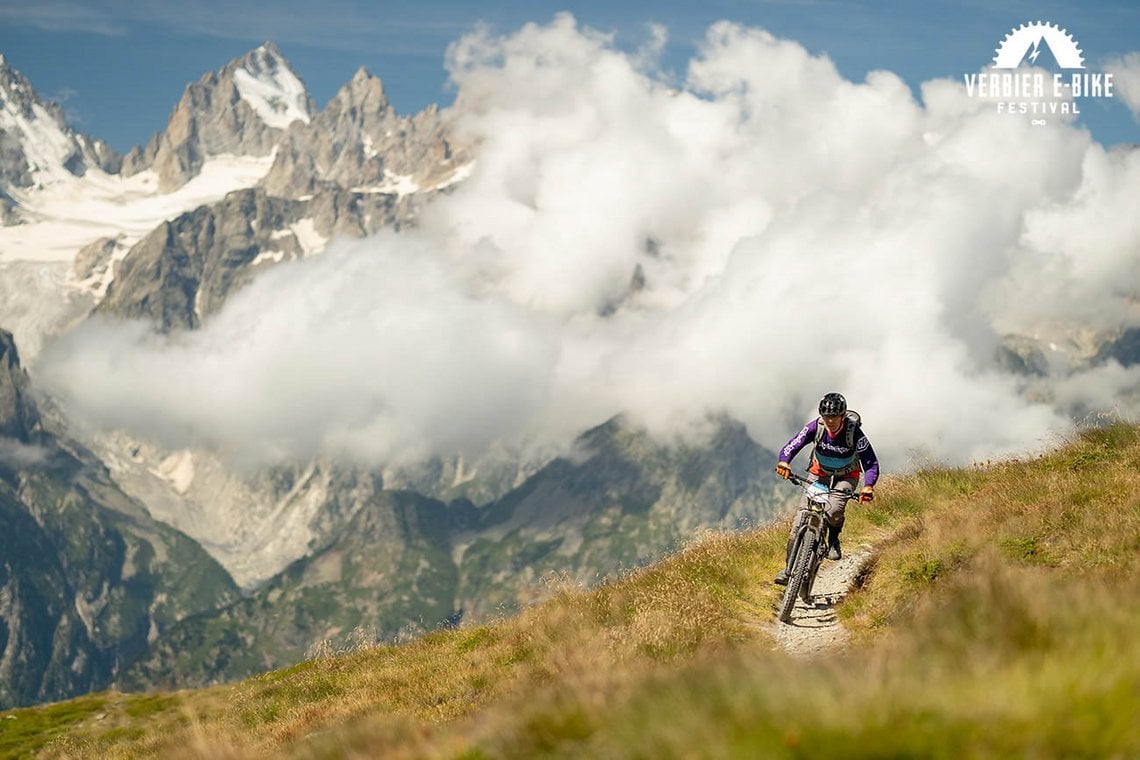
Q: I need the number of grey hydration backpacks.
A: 1